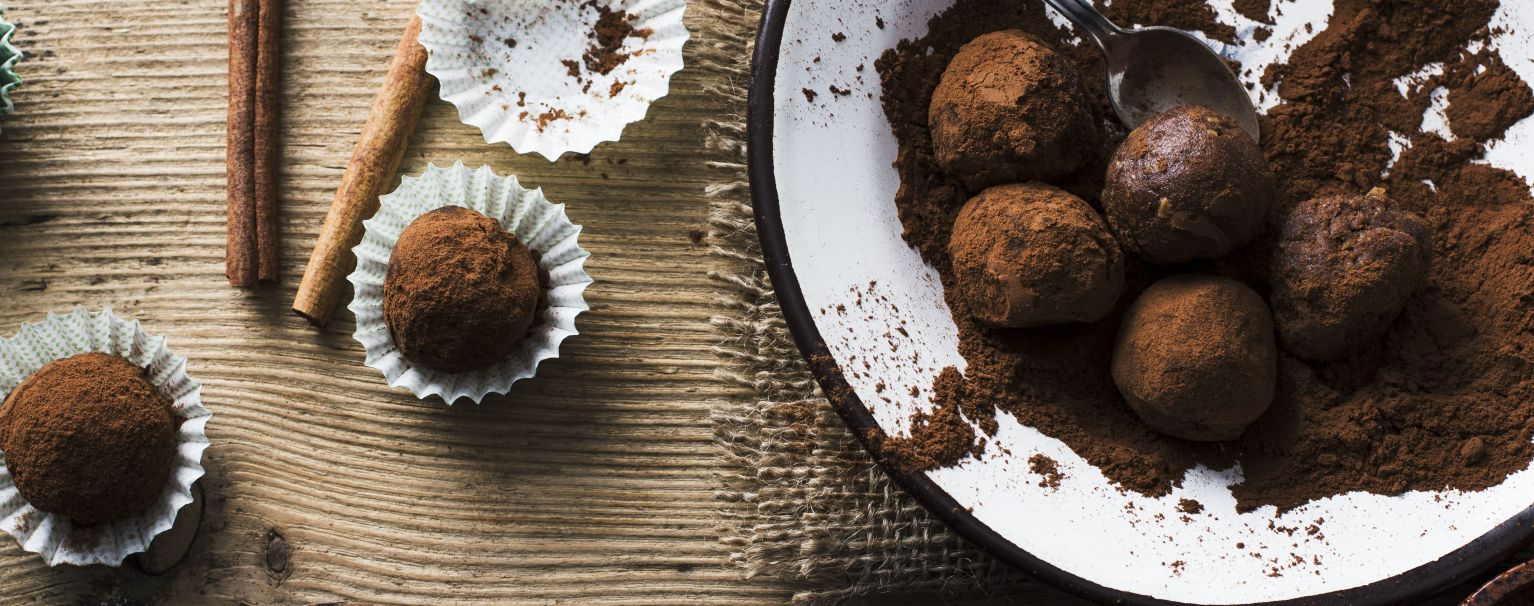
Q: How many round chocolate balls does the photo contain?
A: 7